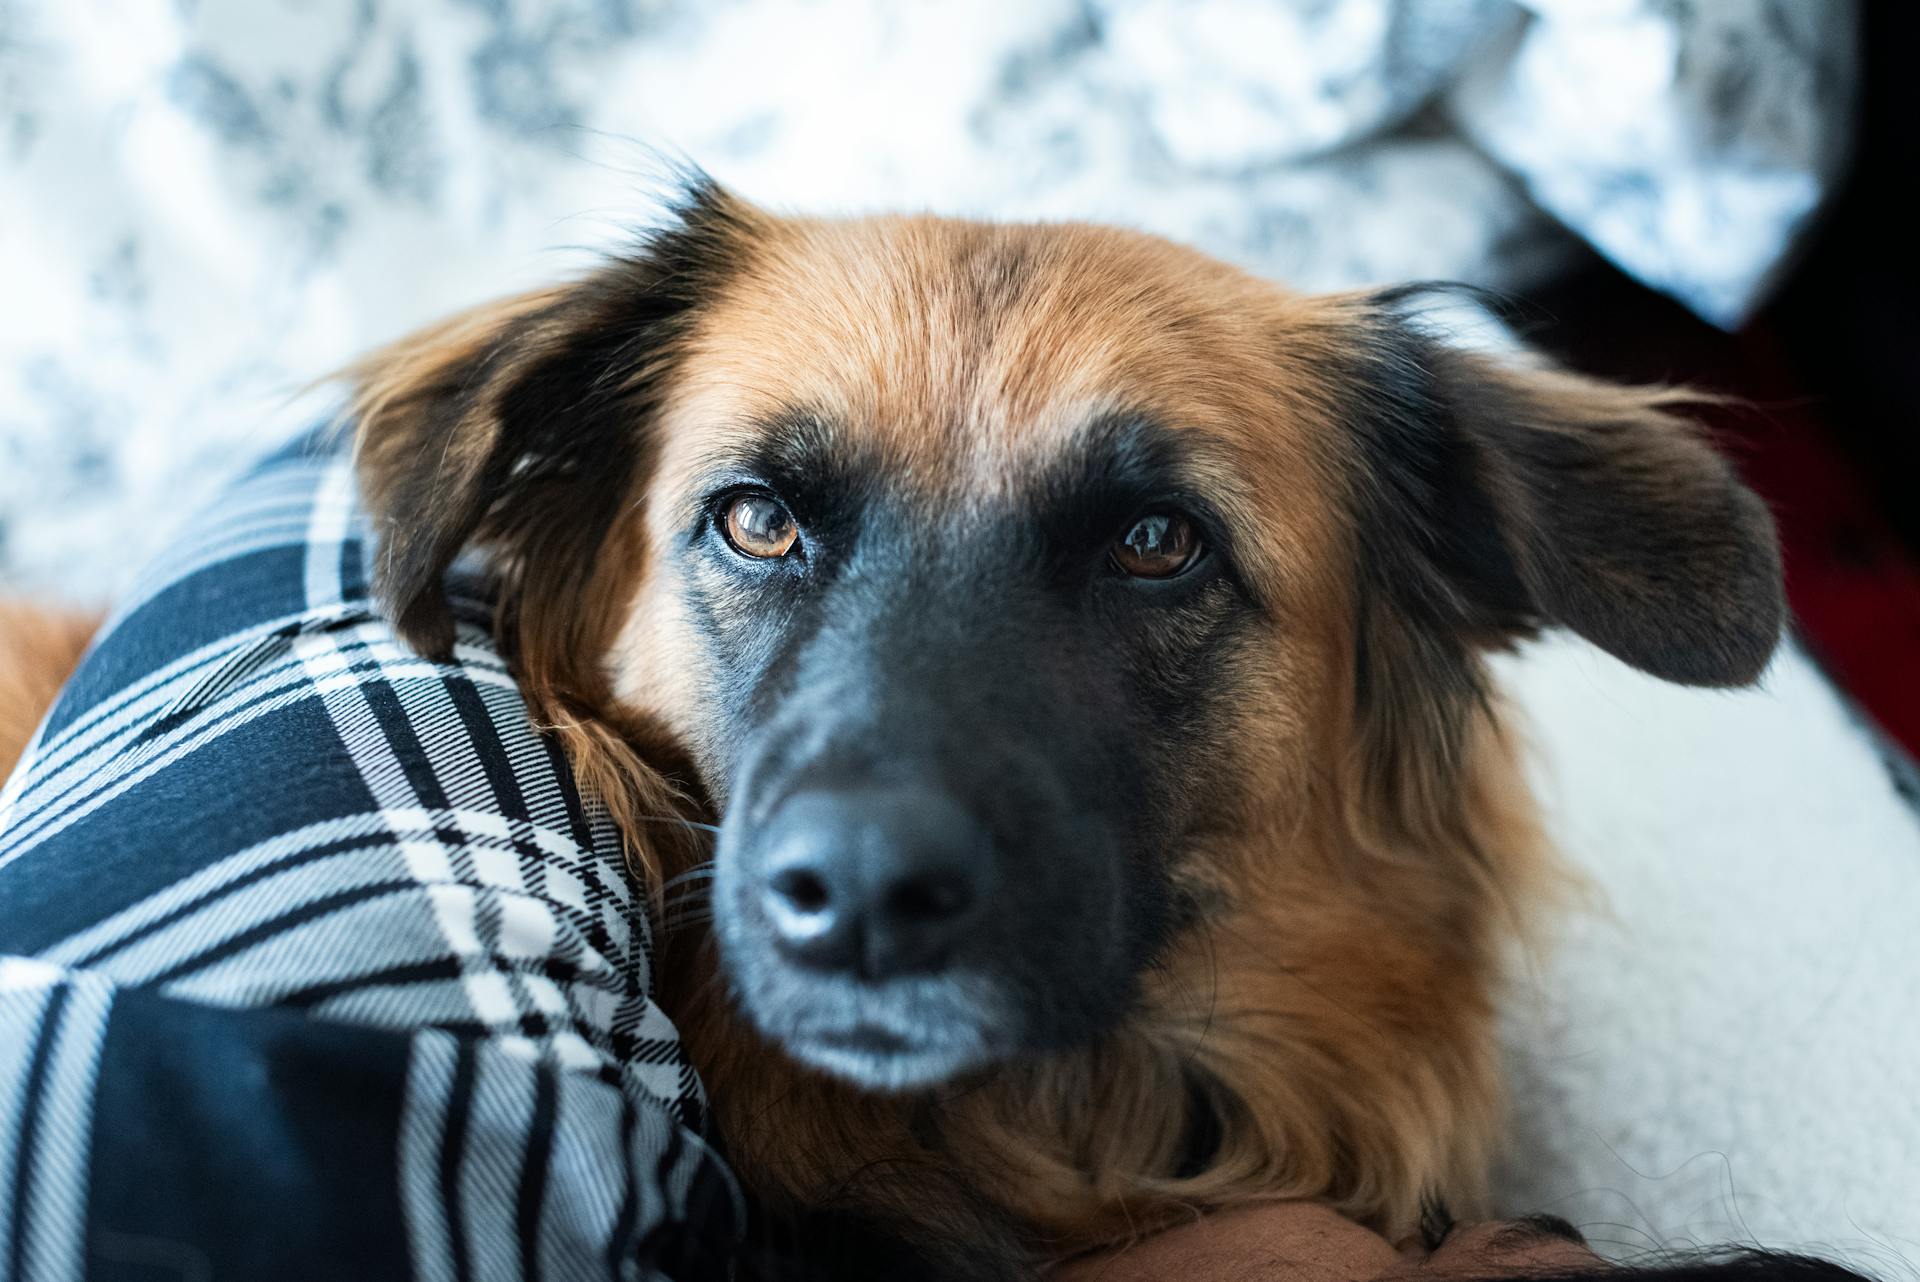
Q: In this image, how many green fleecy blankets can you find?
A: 0